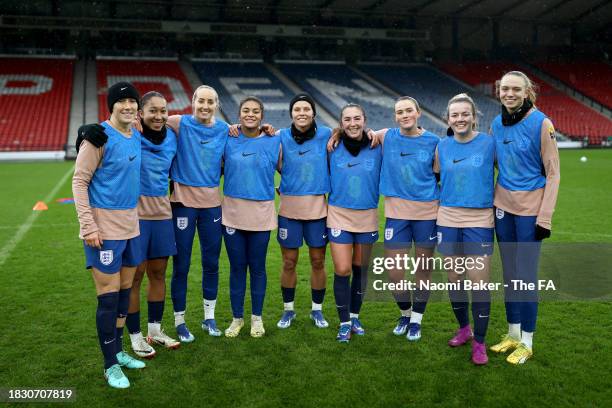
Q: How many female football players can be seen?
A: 9